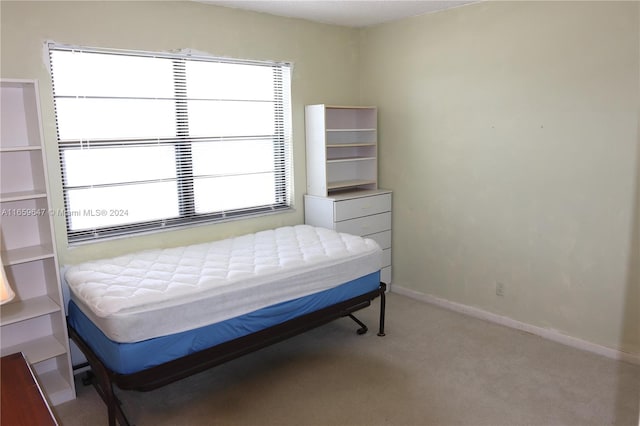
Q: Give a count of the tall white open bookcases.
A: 1